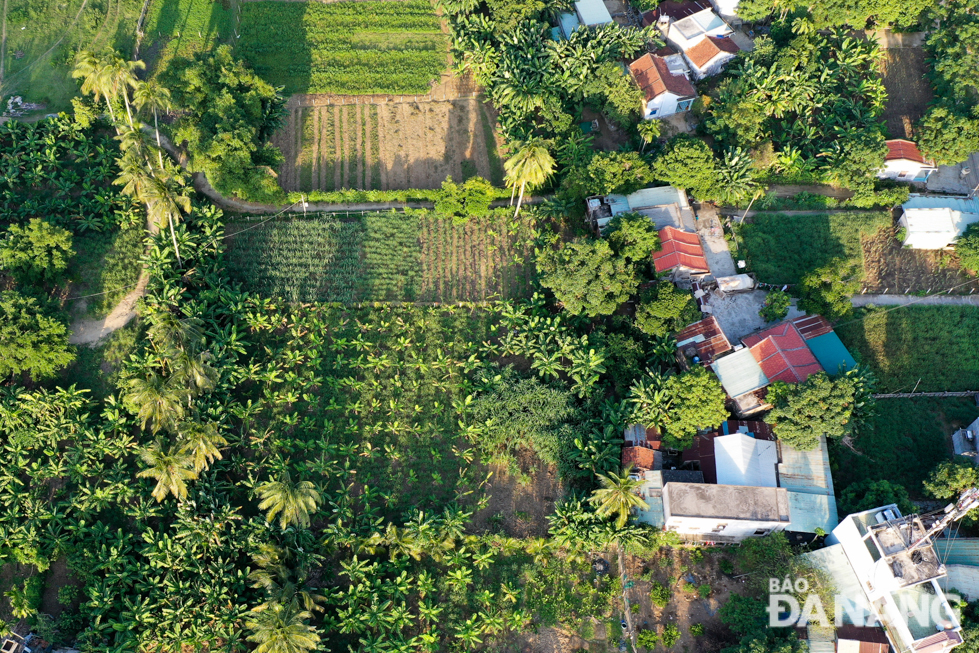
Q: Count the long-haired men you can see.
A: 0